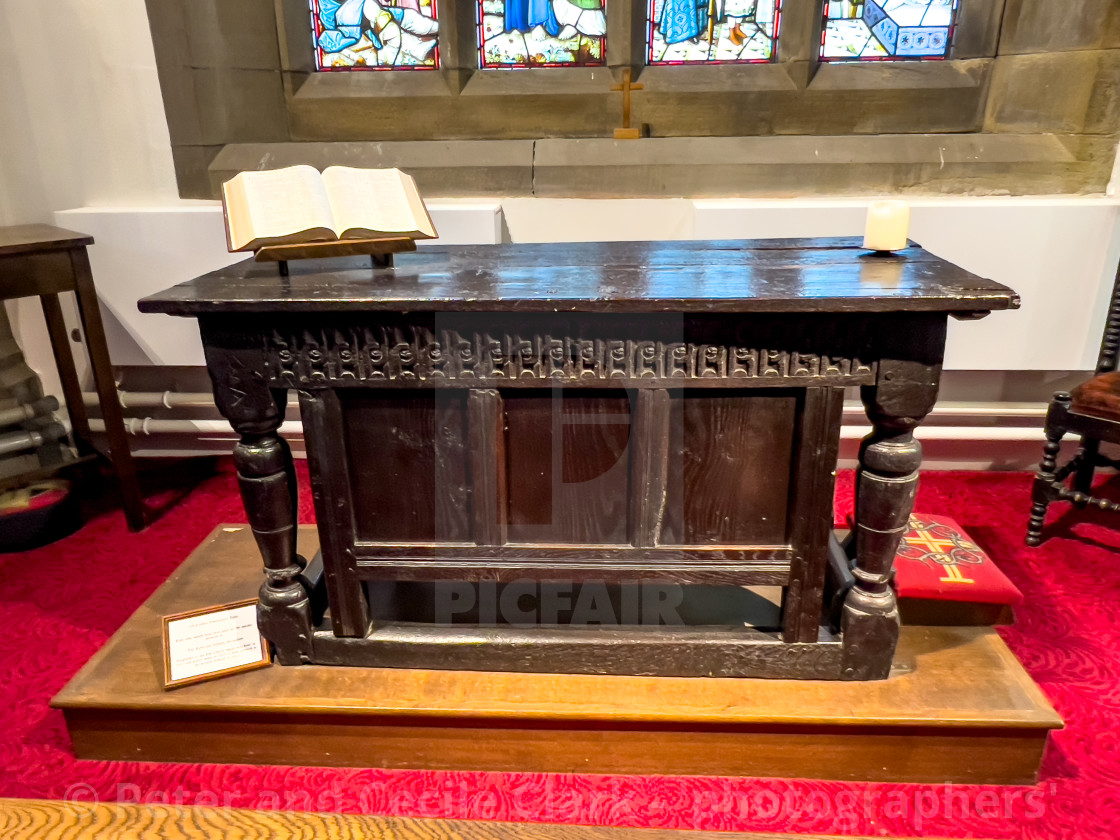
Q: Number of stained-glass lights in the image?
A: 4